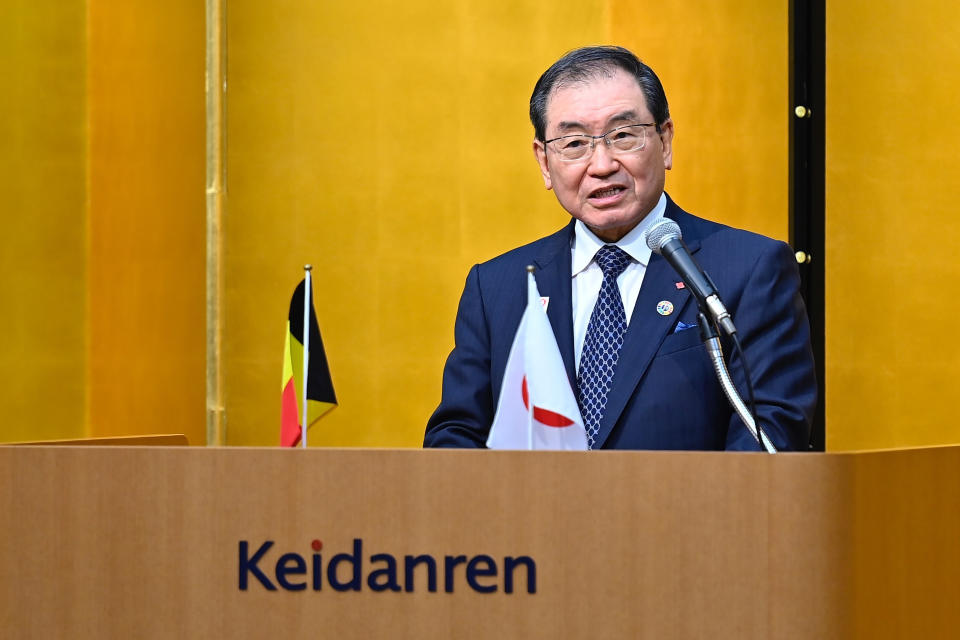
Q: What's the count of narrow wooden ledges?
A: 1